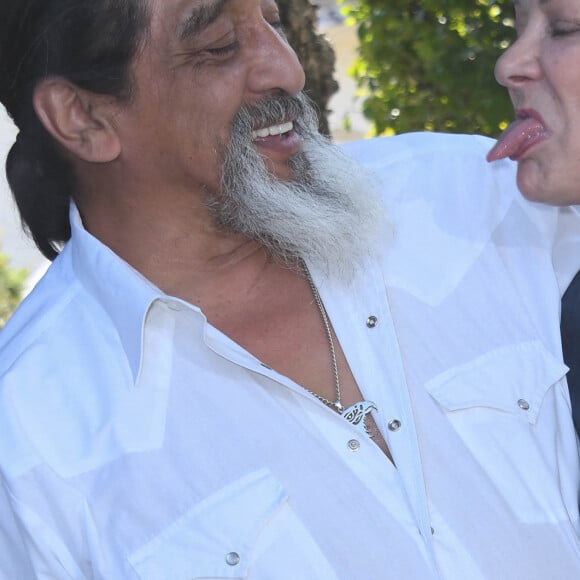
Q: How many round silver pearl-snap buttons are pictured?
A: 5